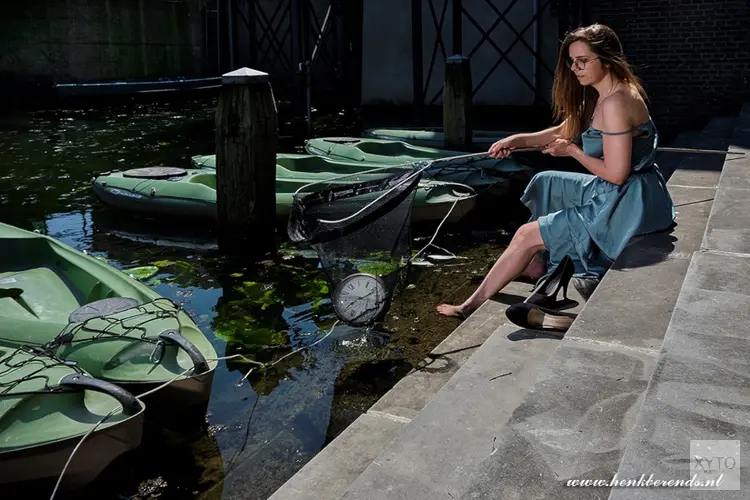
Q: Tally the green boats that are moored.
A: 6